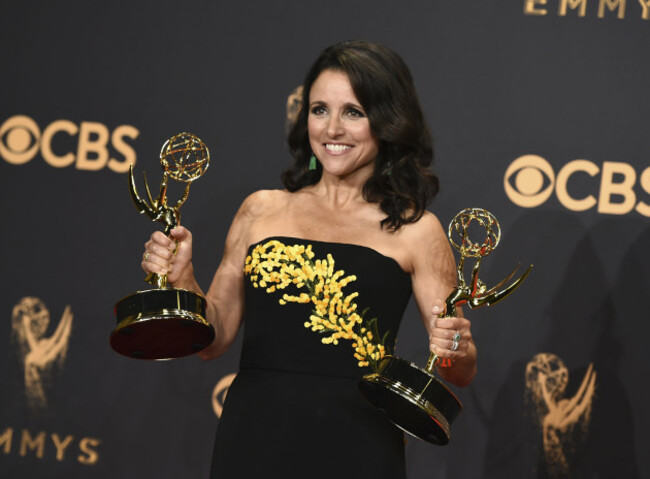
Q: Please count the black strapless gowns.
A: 1